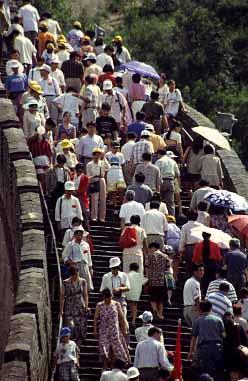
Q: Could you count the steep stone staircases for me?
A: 1